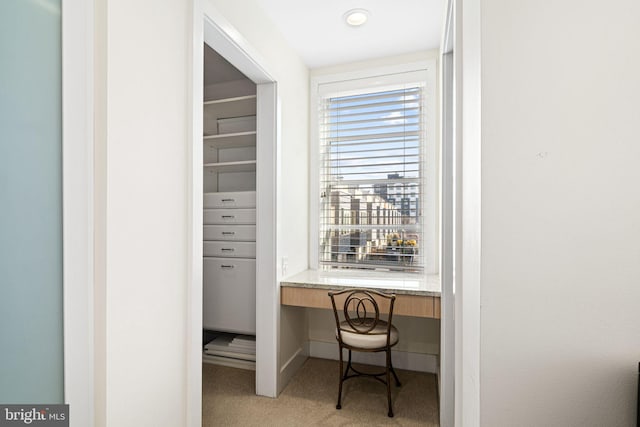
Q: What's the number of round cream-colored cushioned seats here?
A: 1